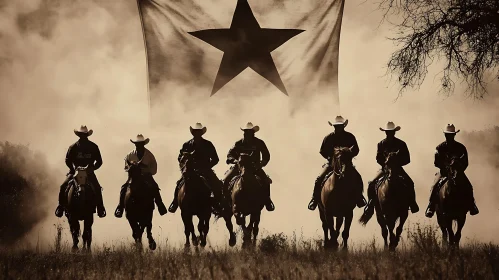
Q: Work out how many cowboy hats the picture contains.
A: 7